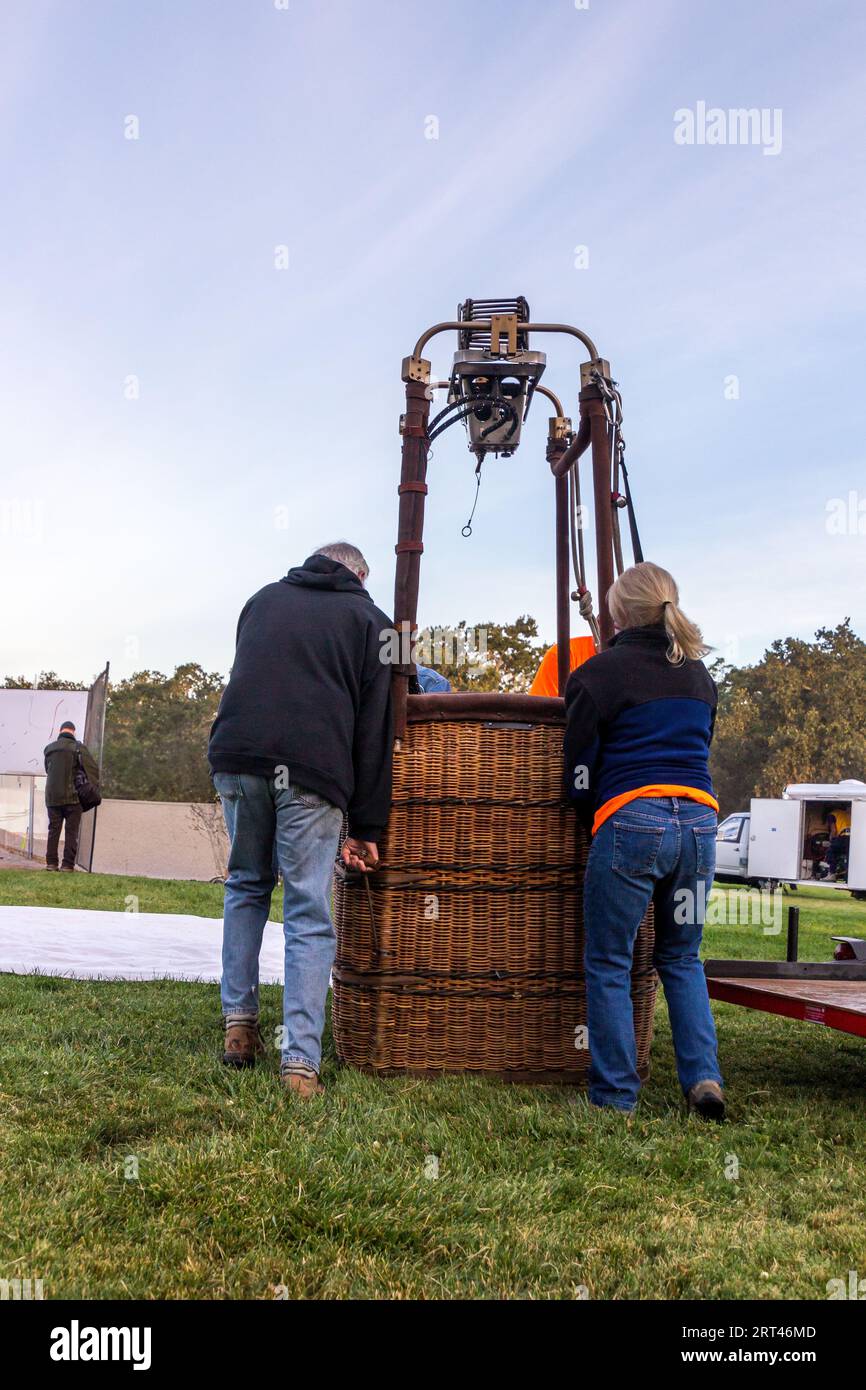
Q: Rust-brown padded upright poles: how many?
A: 3